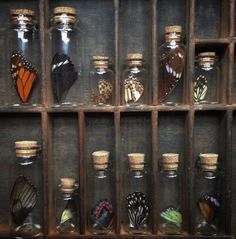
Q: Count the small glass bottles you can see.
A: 12